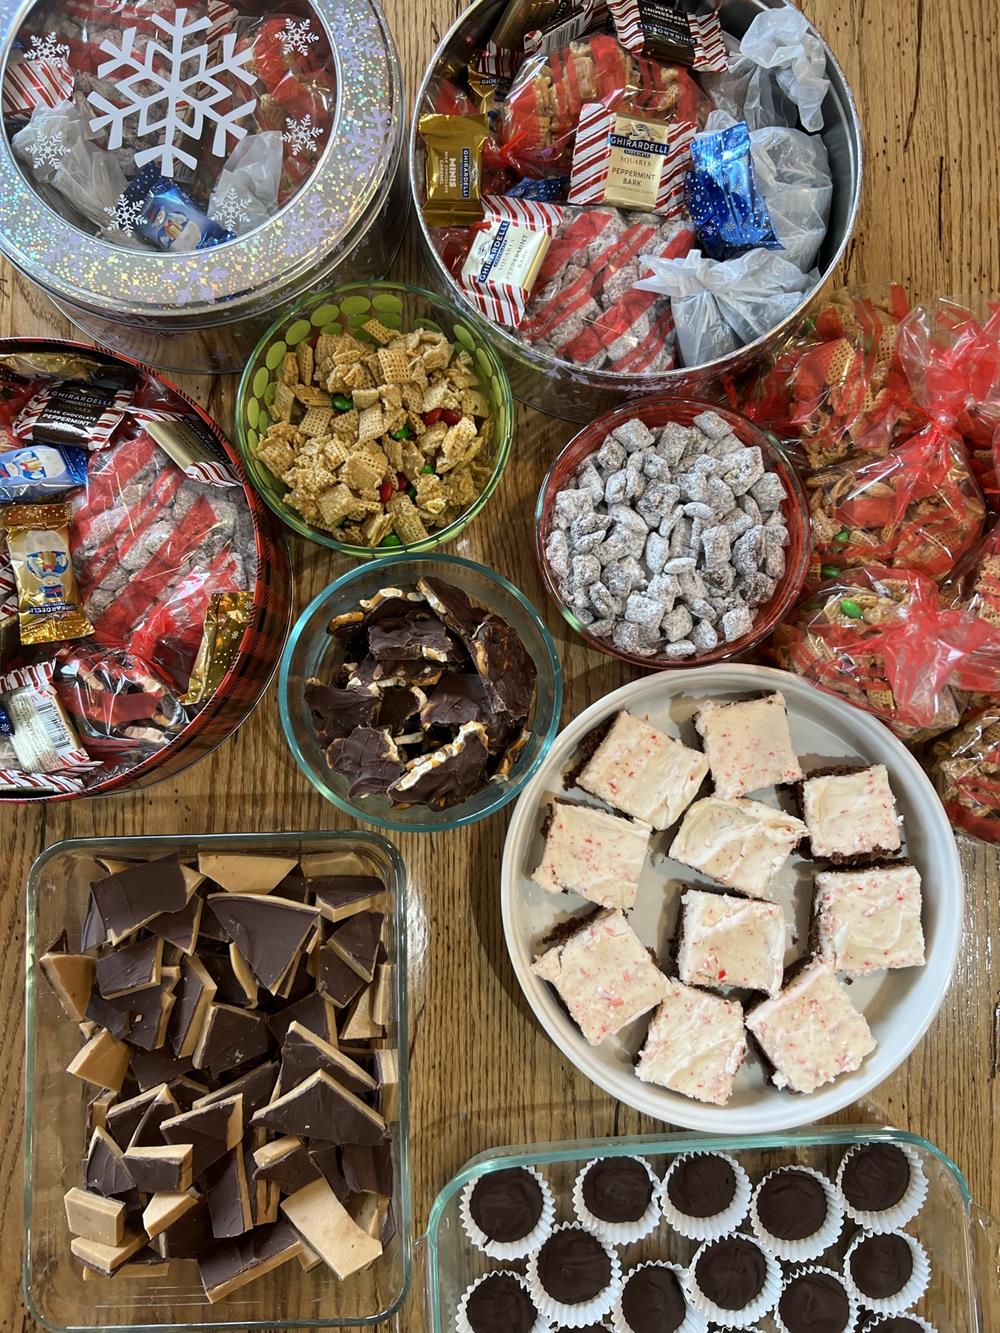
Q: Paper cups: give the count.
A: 14